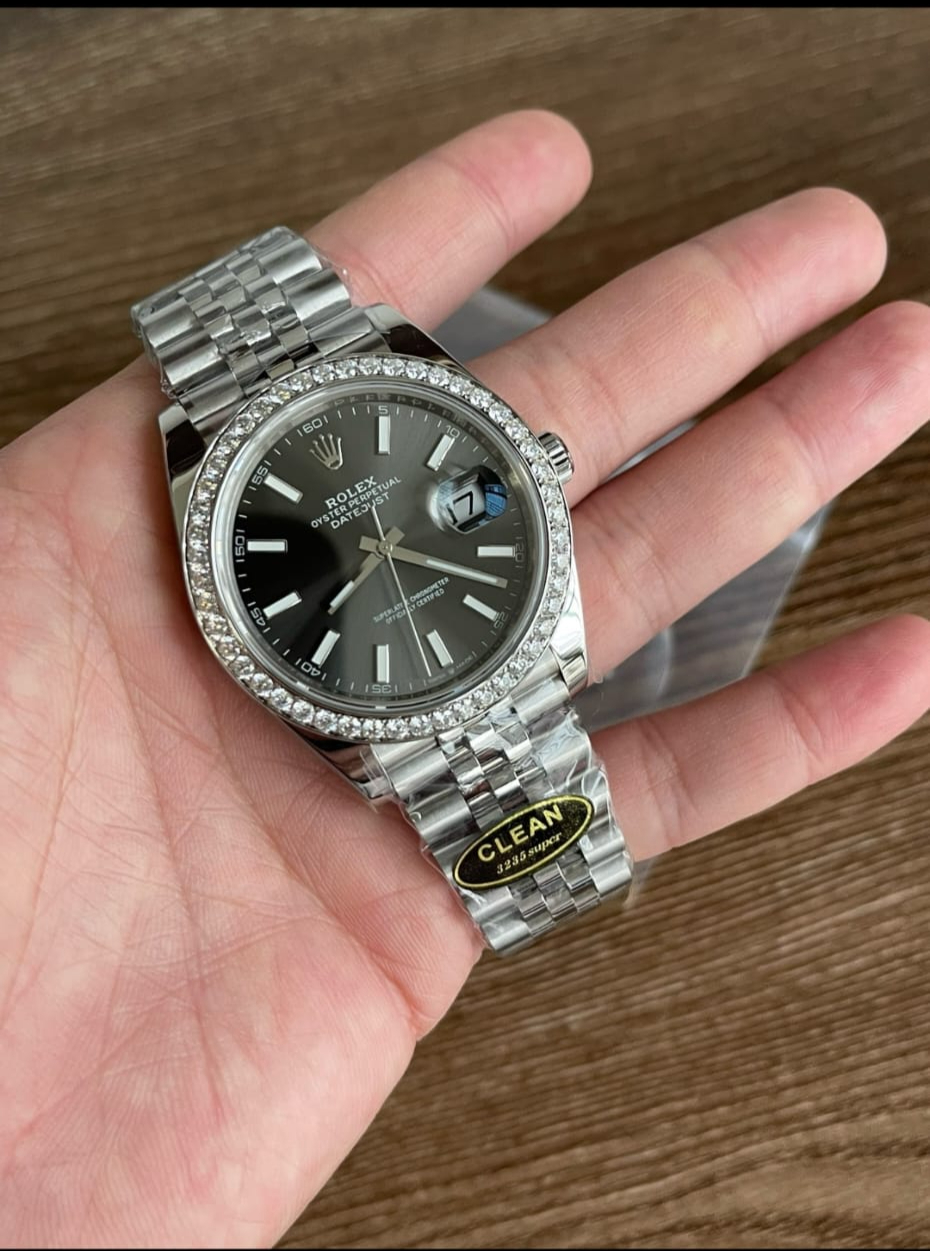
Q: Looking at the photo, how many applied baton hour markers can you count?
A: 10